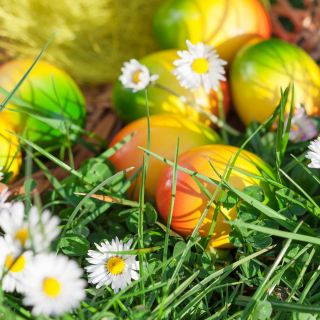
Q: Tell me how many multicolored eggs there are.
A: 7